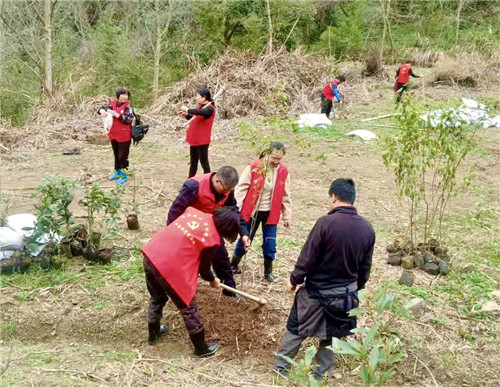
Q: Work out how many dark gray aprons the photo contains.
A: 1